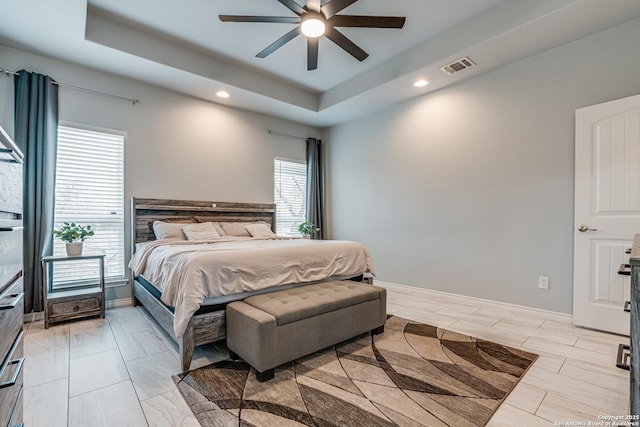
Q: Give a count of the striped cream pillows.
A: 2